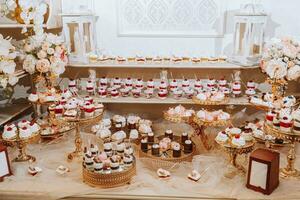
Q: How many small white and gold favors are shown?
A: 4